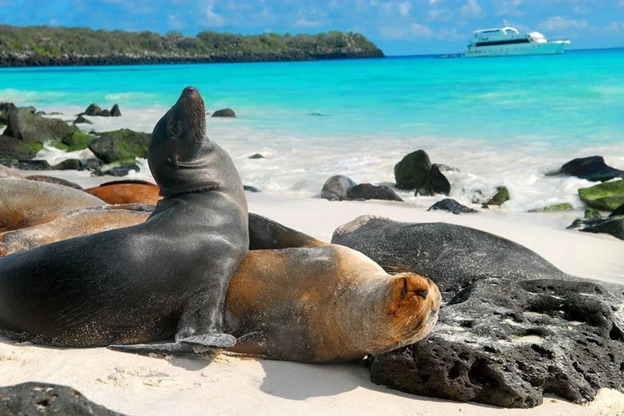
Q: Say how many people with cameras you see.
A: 0